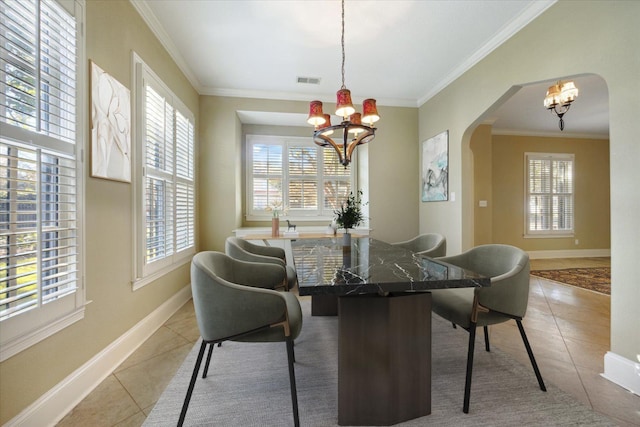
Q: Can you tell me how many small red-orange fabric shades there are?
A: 5